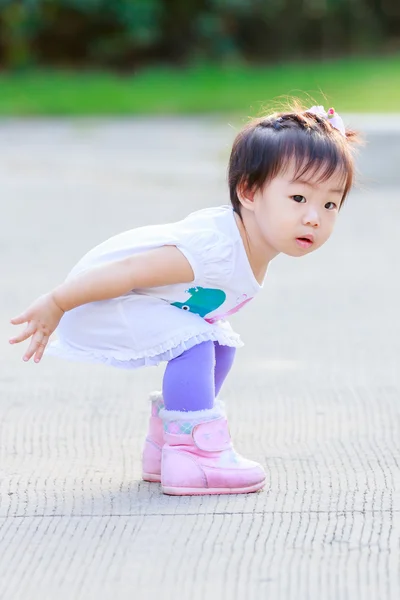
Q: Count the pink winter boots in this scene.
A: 2